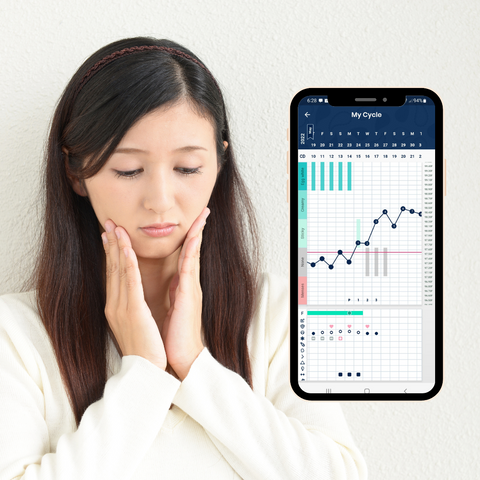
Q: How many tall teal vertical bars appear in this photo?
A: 5